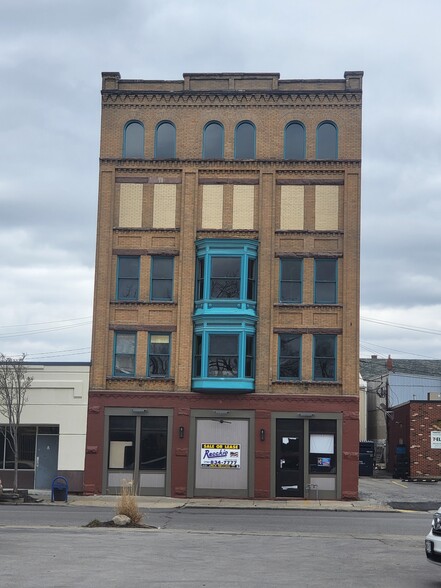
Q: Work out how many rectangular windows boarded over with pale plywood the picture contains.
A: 6